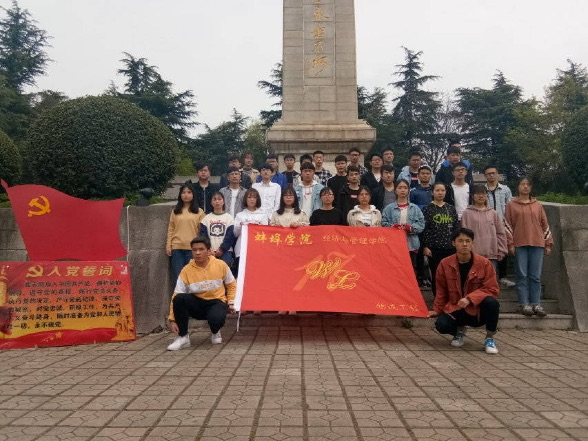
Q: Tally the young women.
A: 10